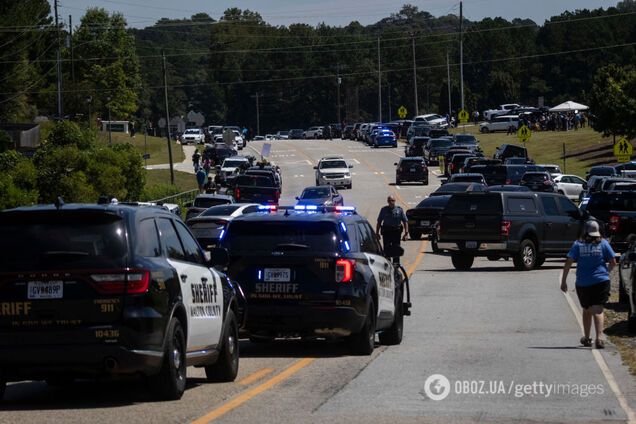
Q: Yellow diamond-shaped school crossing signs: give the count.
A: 4